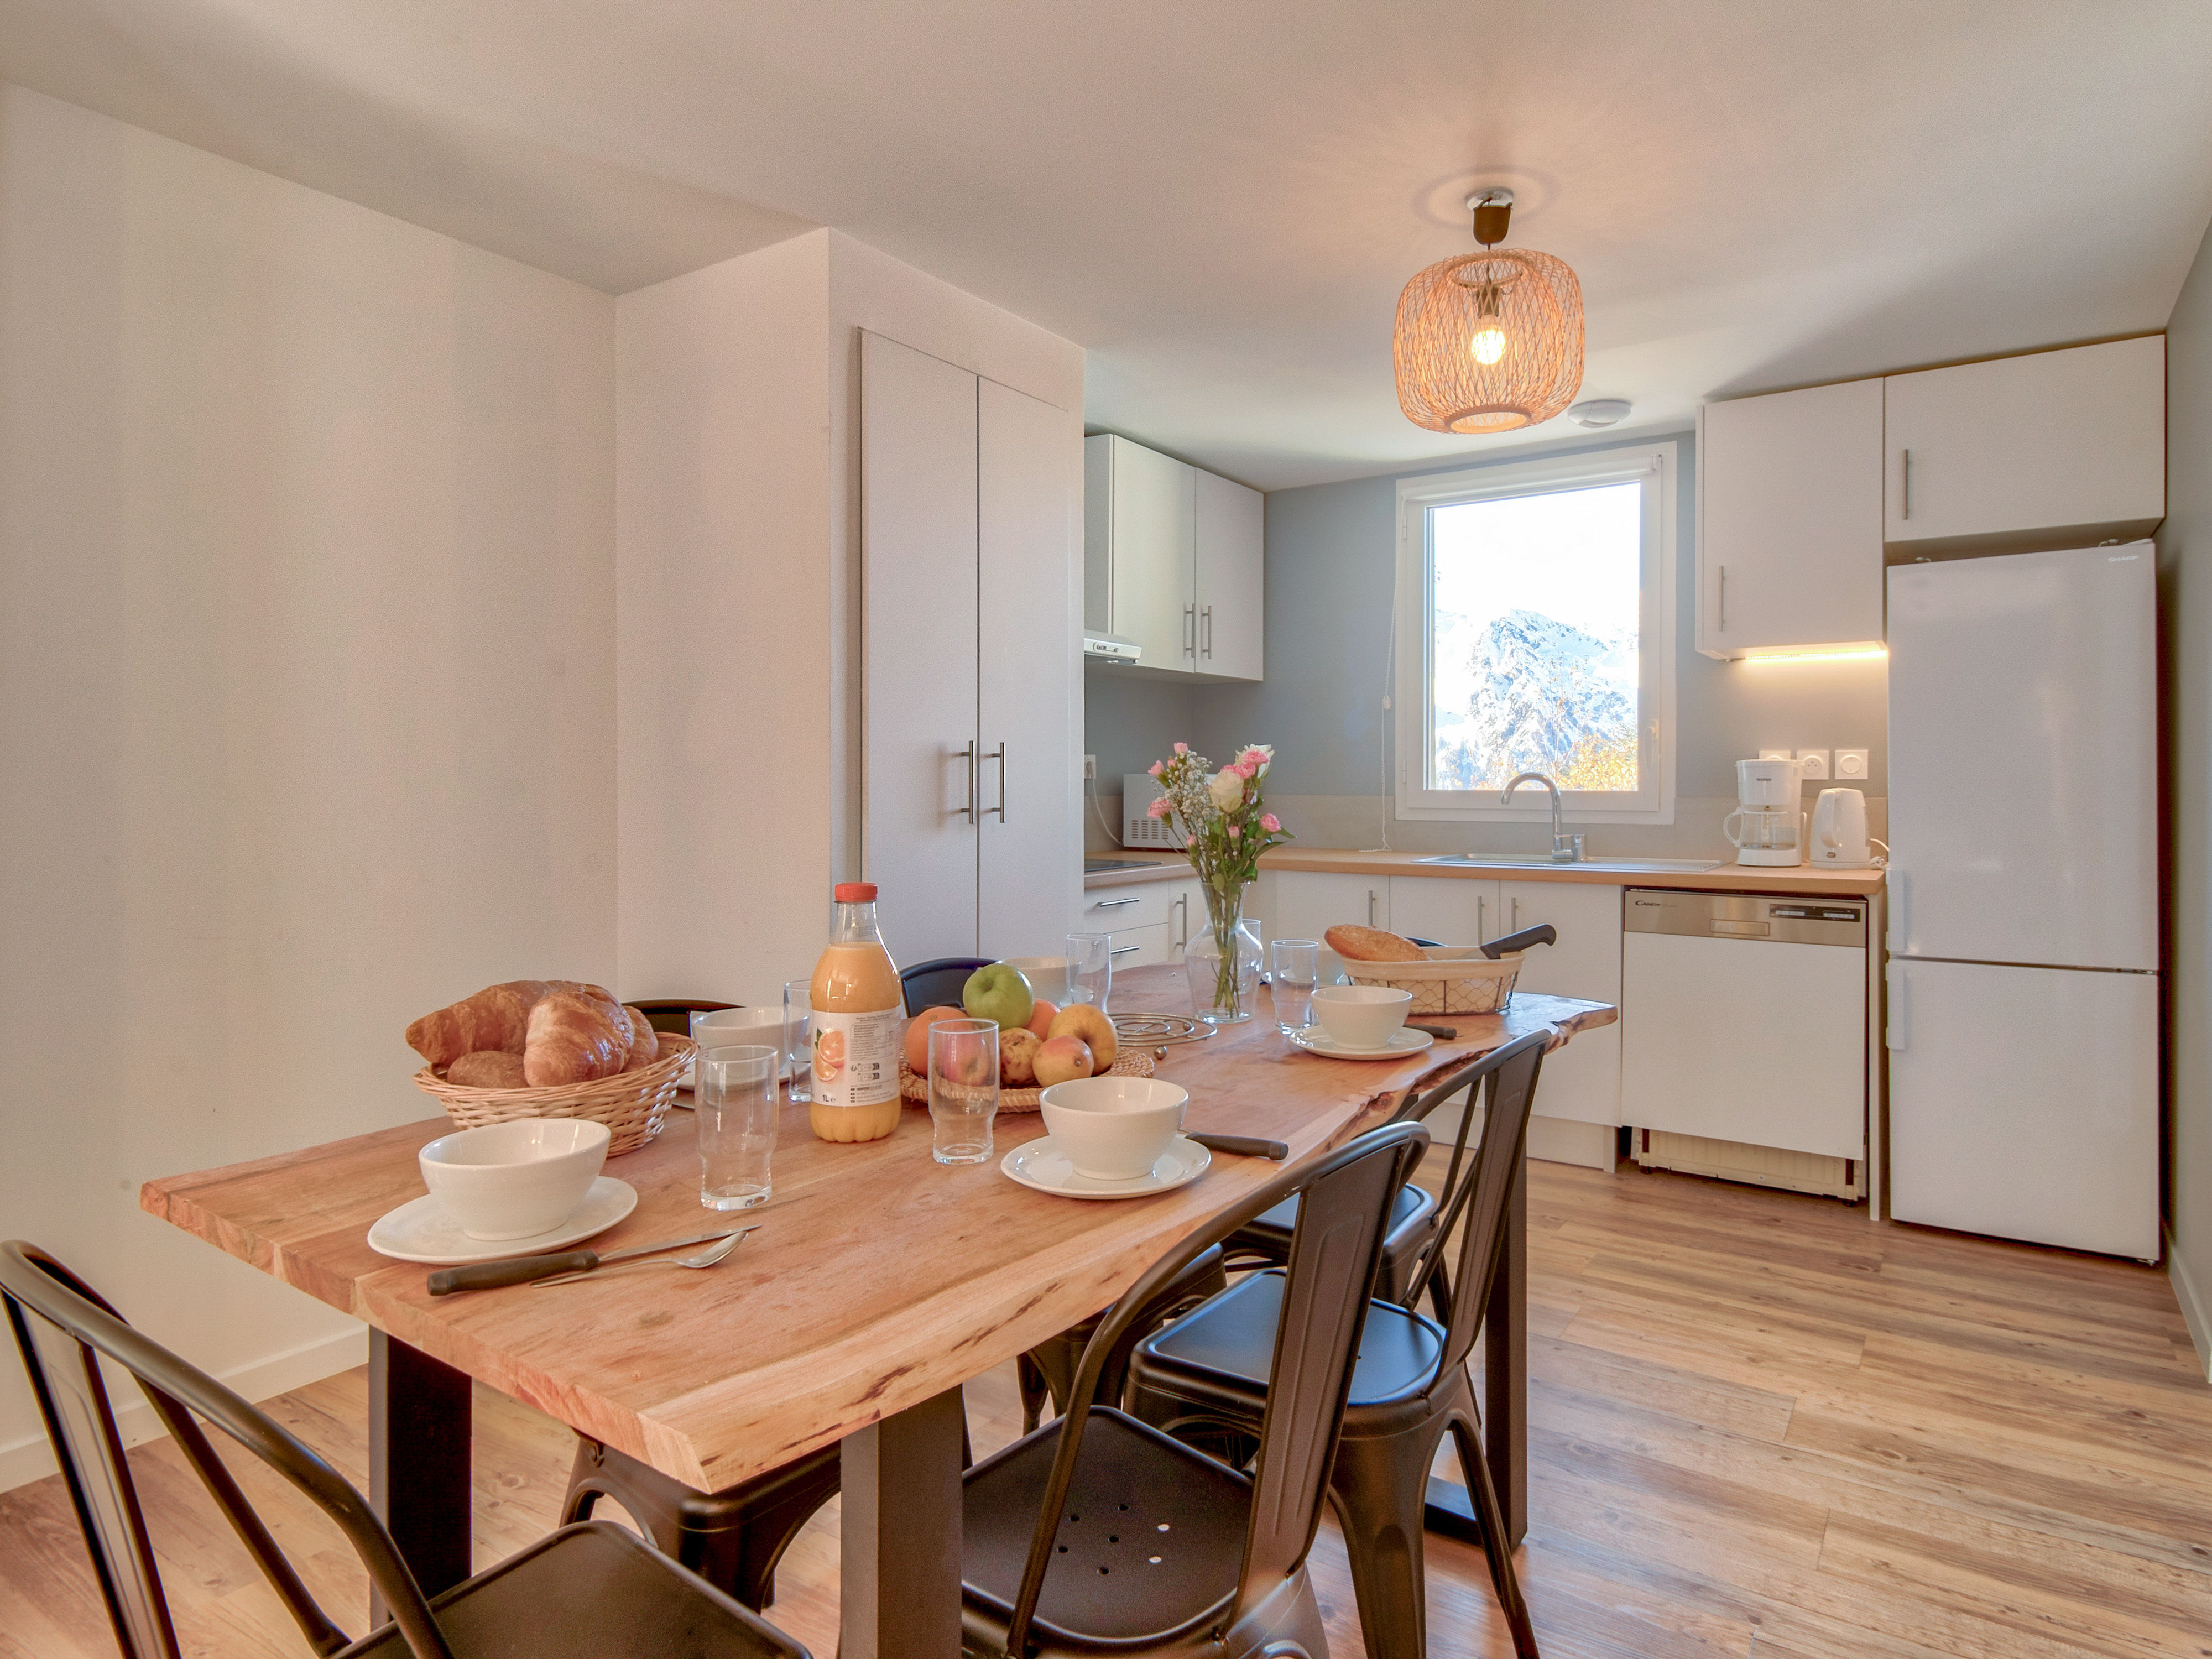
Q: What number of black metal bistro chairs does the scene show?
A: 6